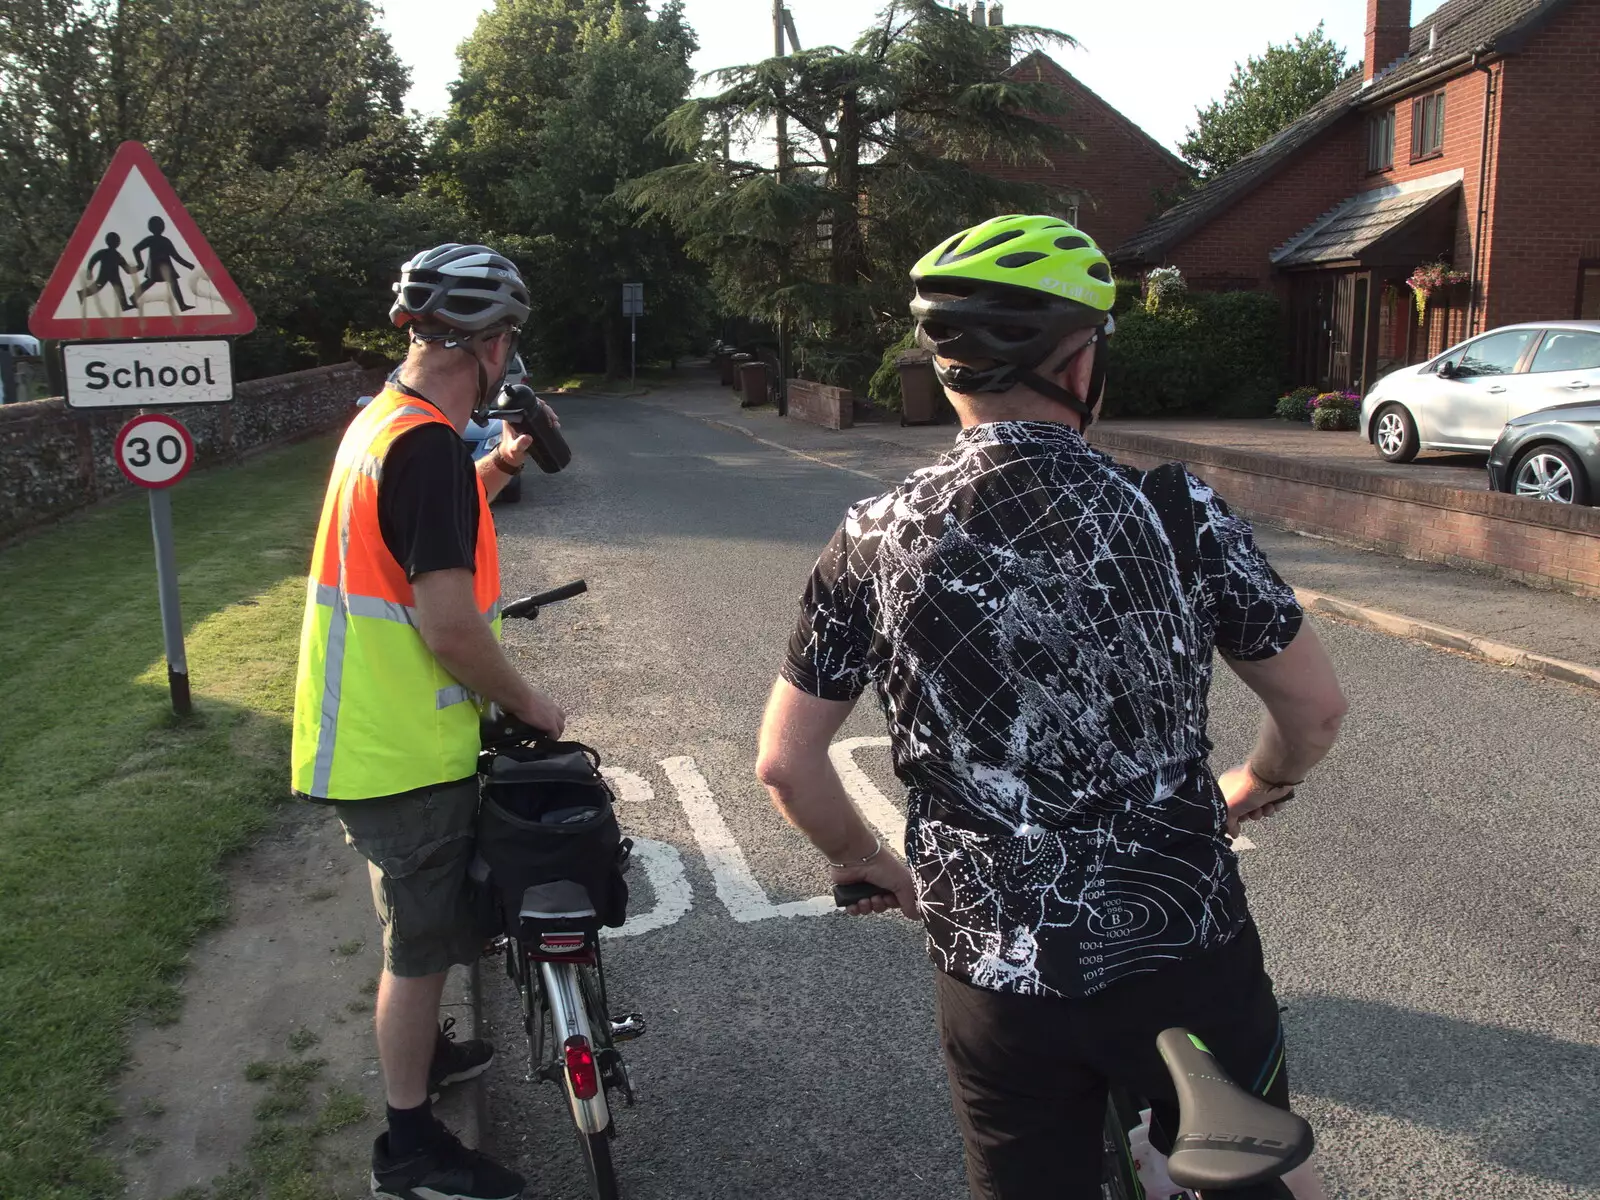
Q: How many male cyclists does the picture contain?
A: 2